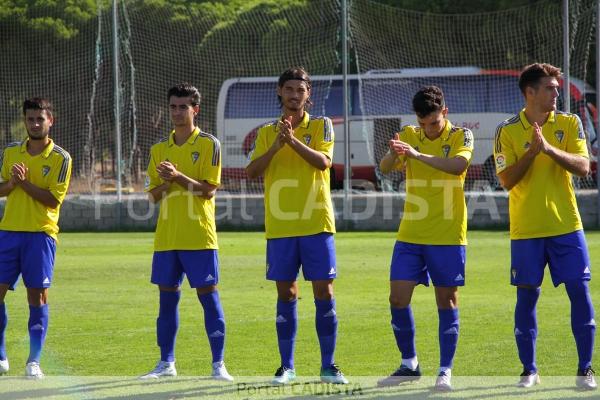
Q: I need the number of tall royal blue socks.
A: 10